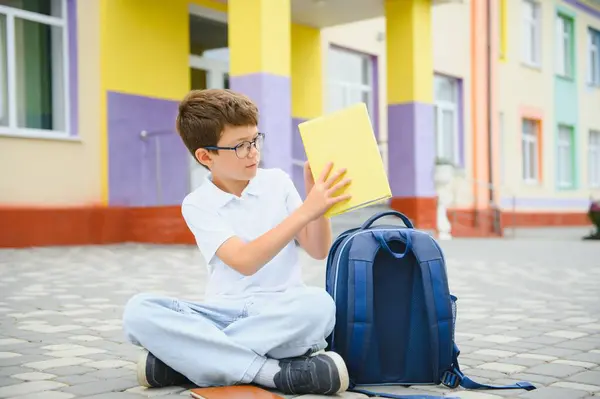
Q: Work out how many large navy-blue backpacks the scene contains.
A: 1